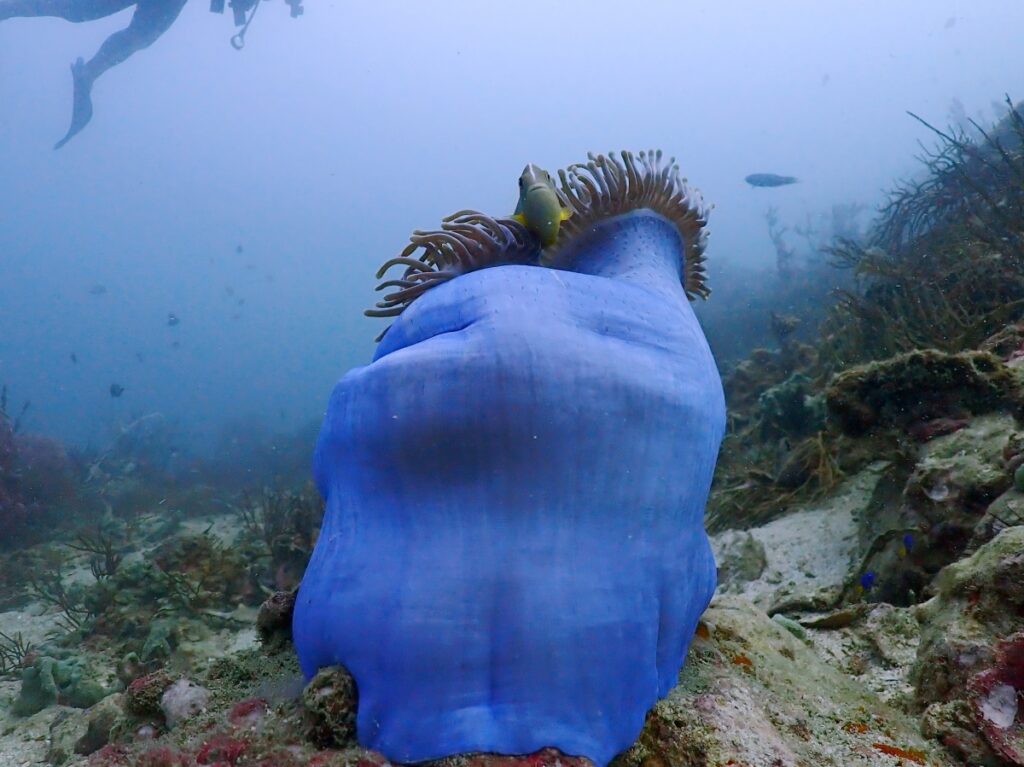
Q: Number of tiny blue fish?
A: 2